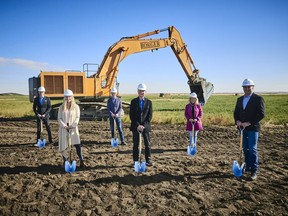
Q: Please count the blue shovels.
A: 6